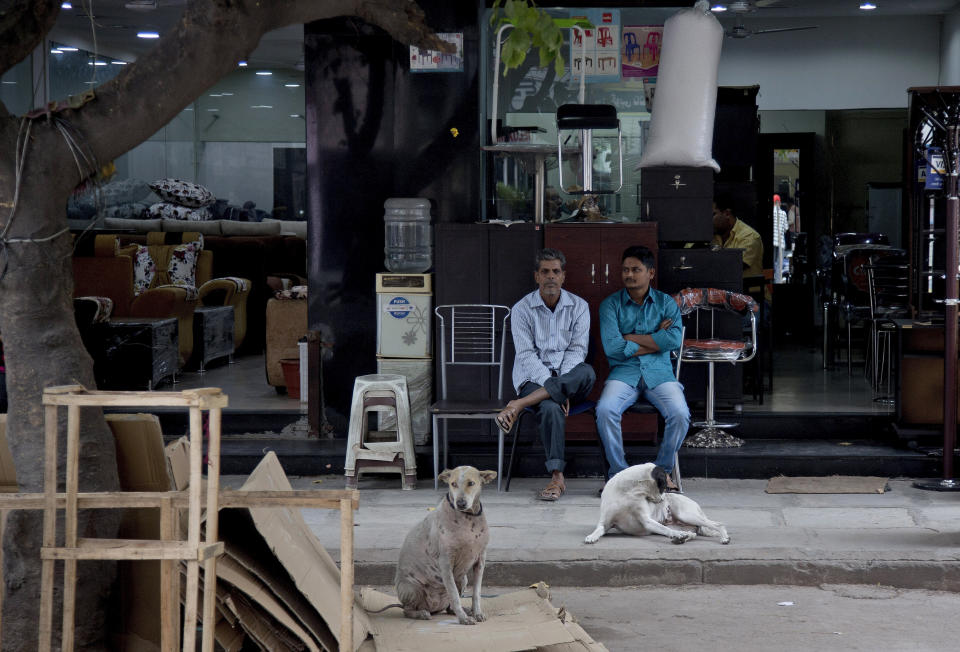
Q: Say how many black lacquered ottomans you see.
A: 2